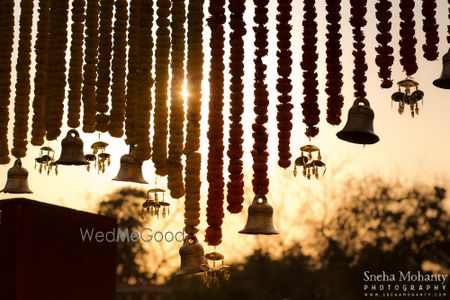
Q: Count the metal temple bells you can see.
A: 7